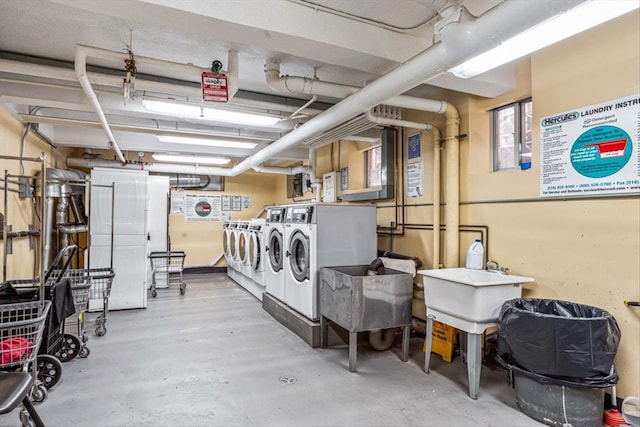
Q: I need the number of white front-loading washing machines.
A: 6